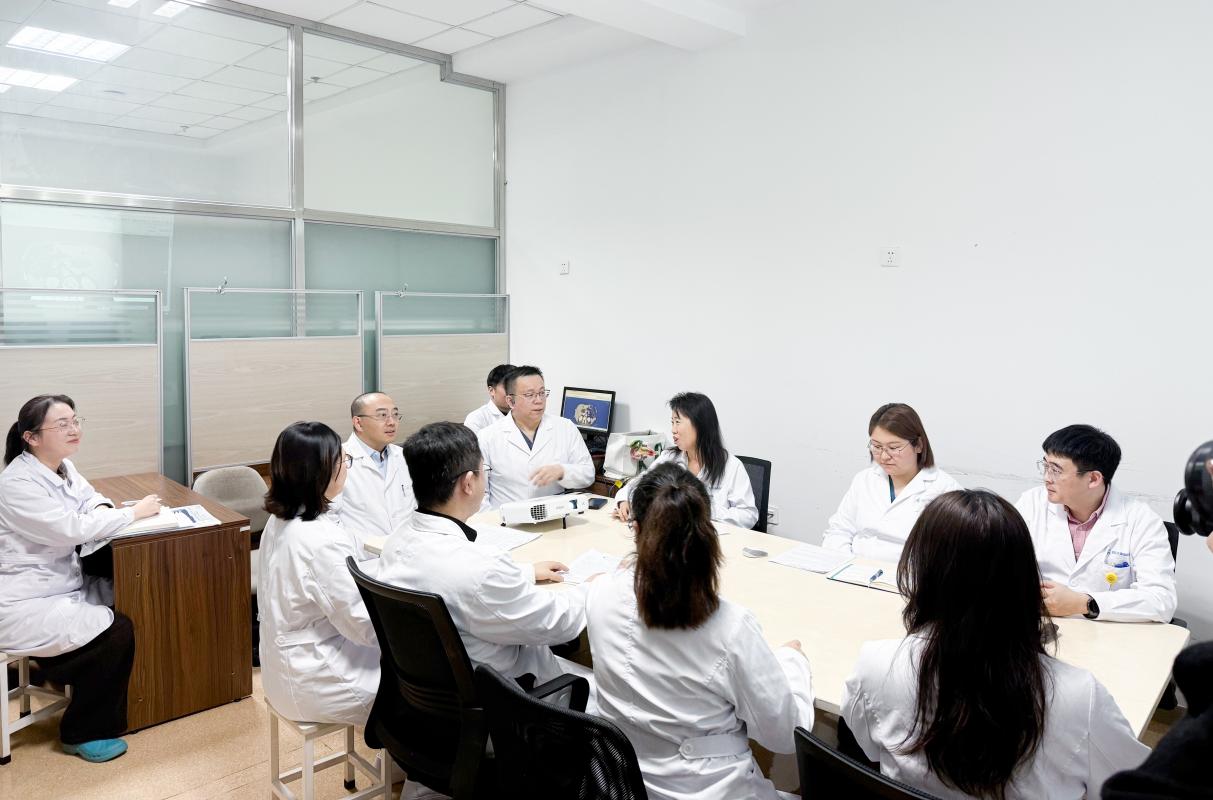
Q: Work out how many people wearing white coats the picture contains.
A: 11